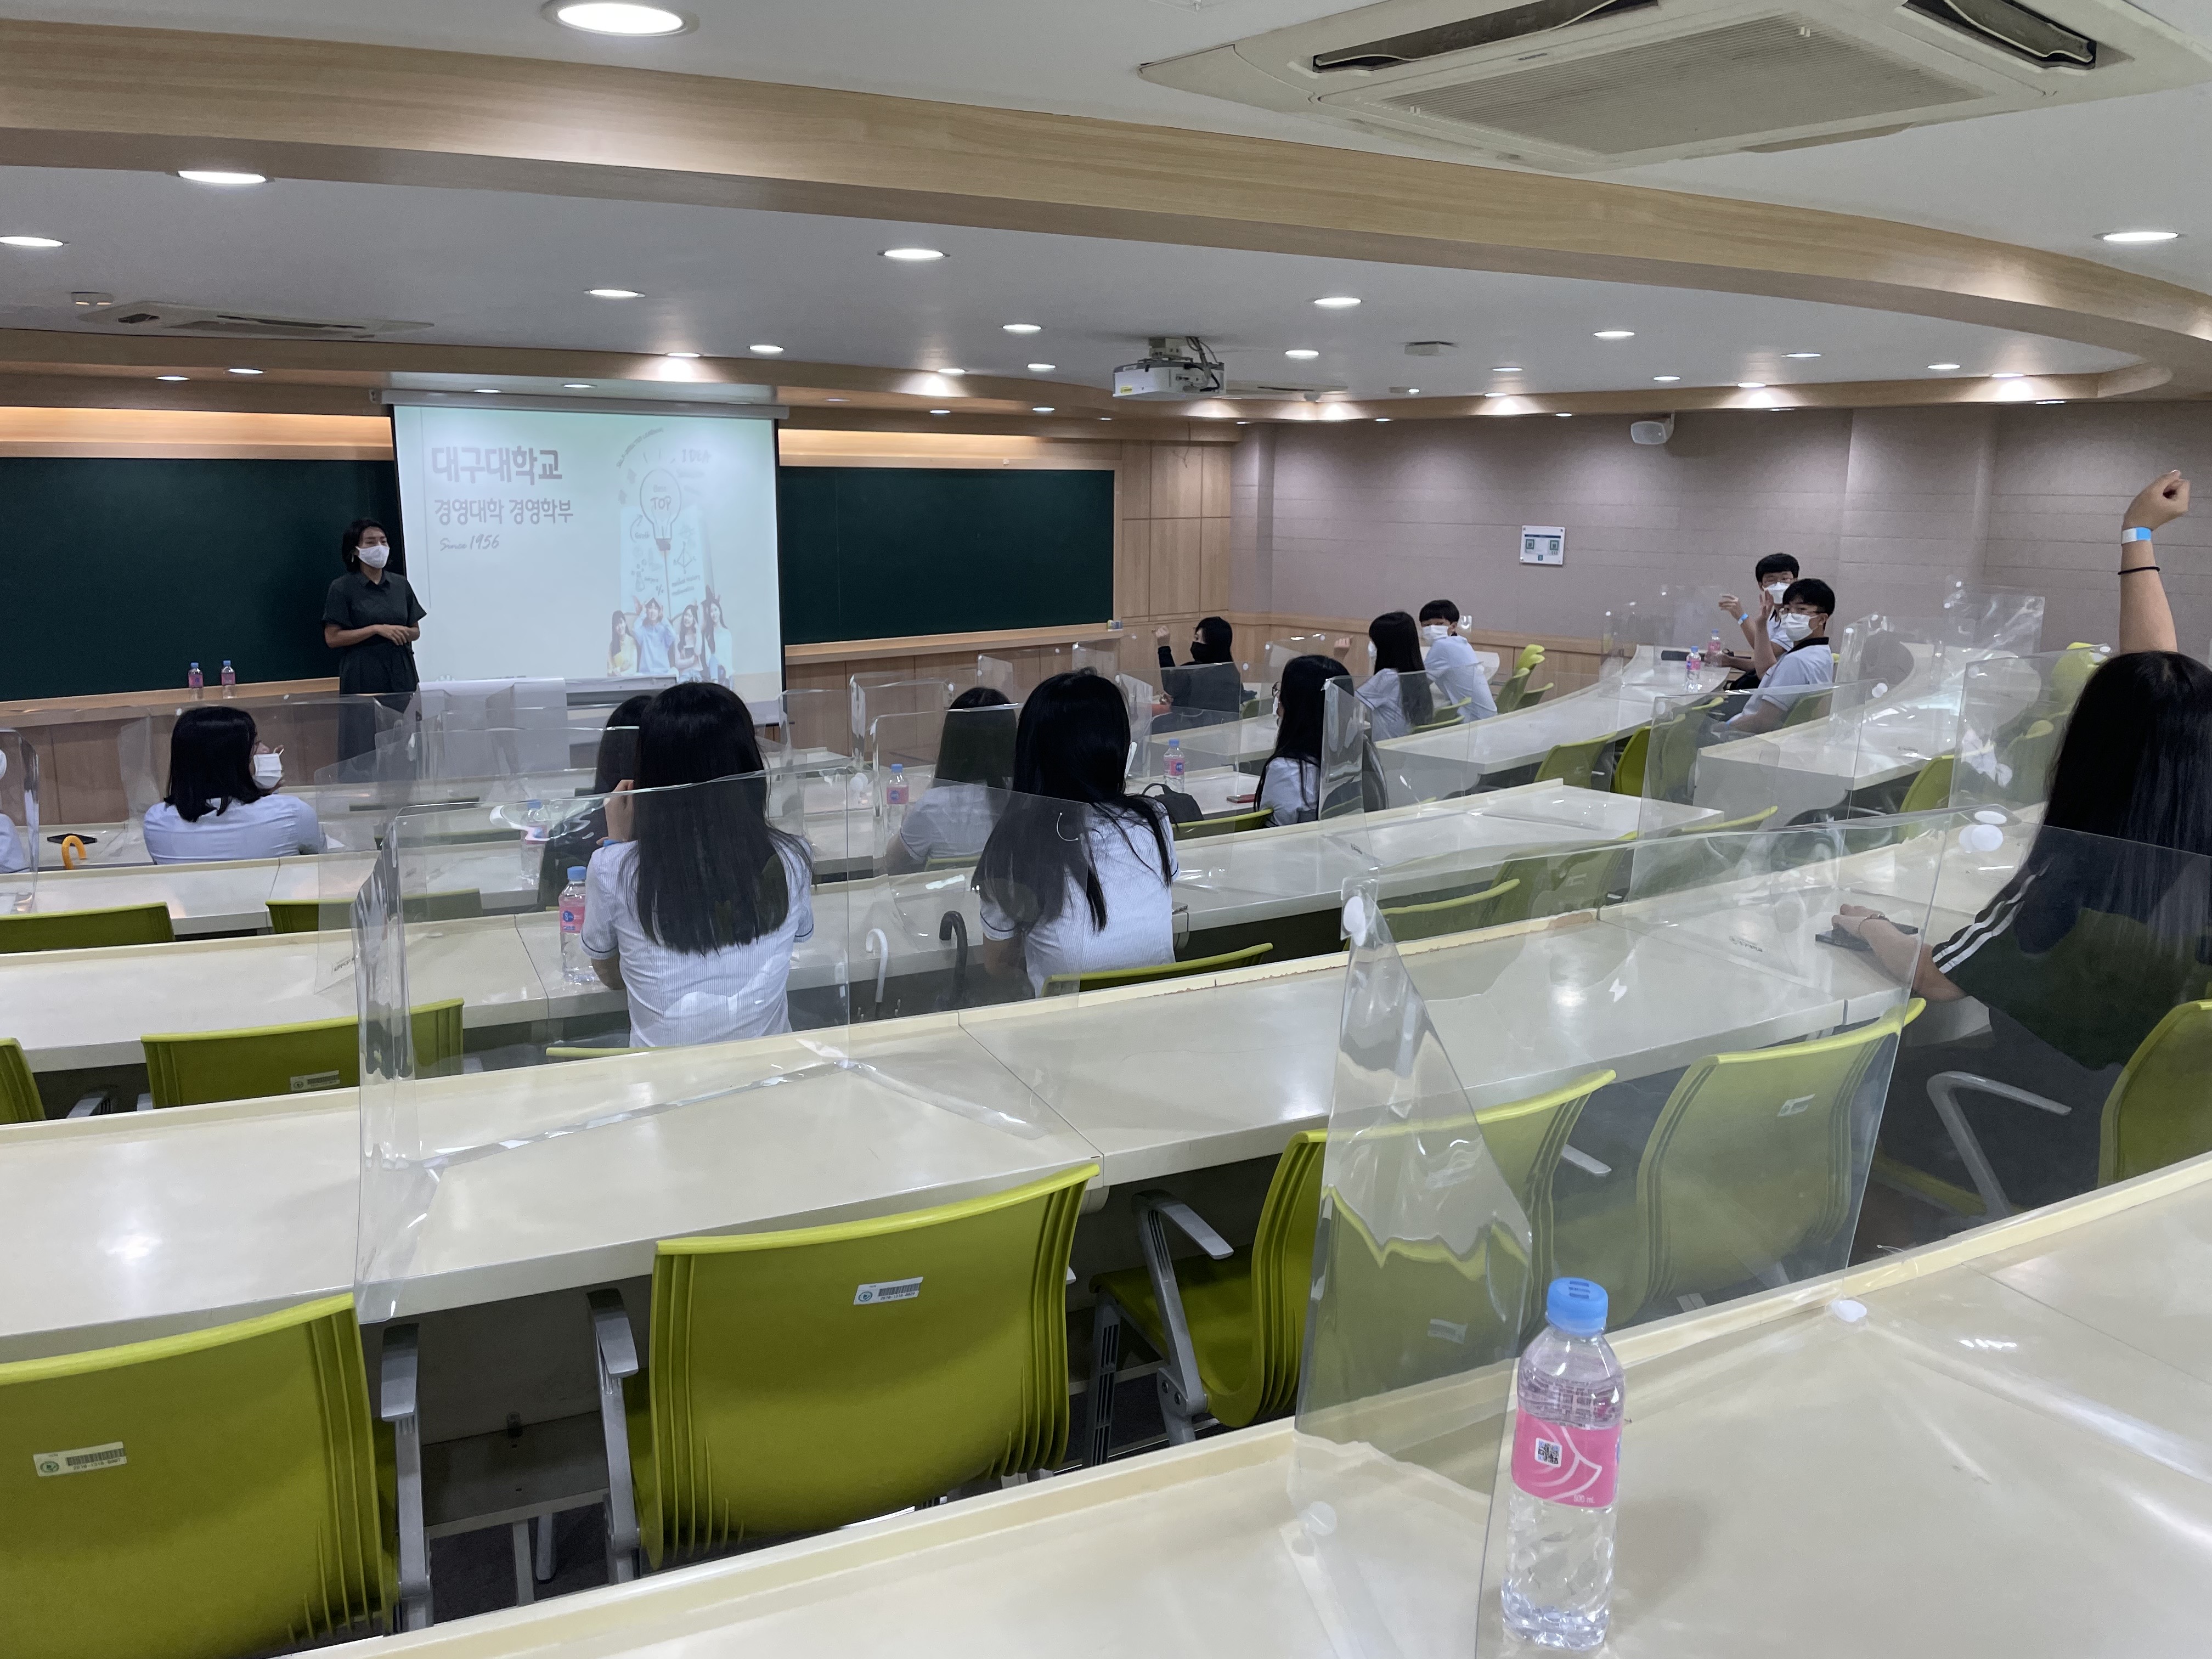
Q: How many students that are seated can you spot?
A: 13